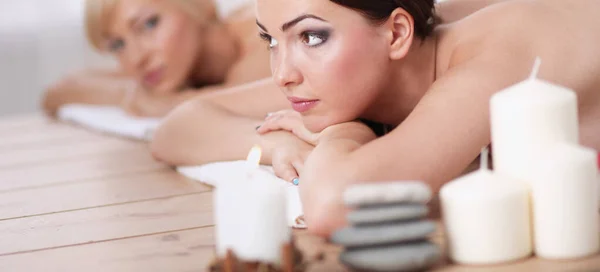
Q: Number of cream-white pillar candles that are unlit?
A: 3